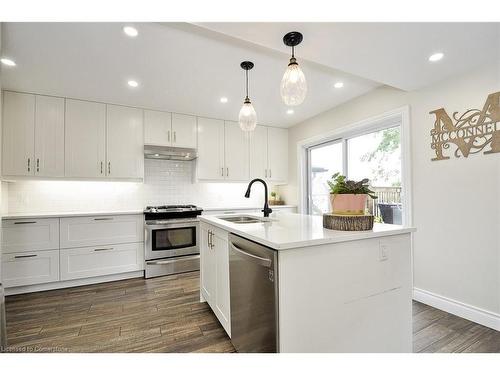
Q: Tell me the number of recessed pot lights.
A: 7